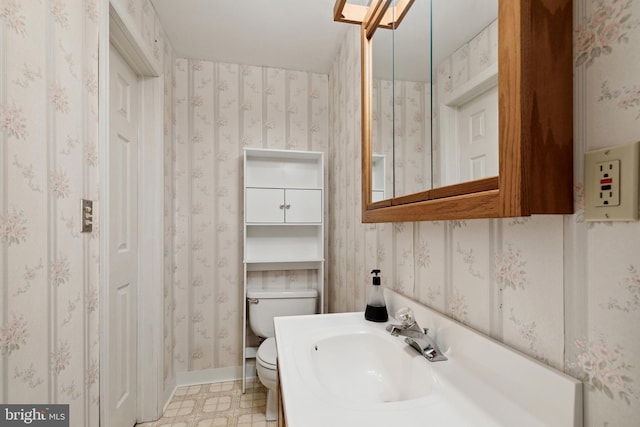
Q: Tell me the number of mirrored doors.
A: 3